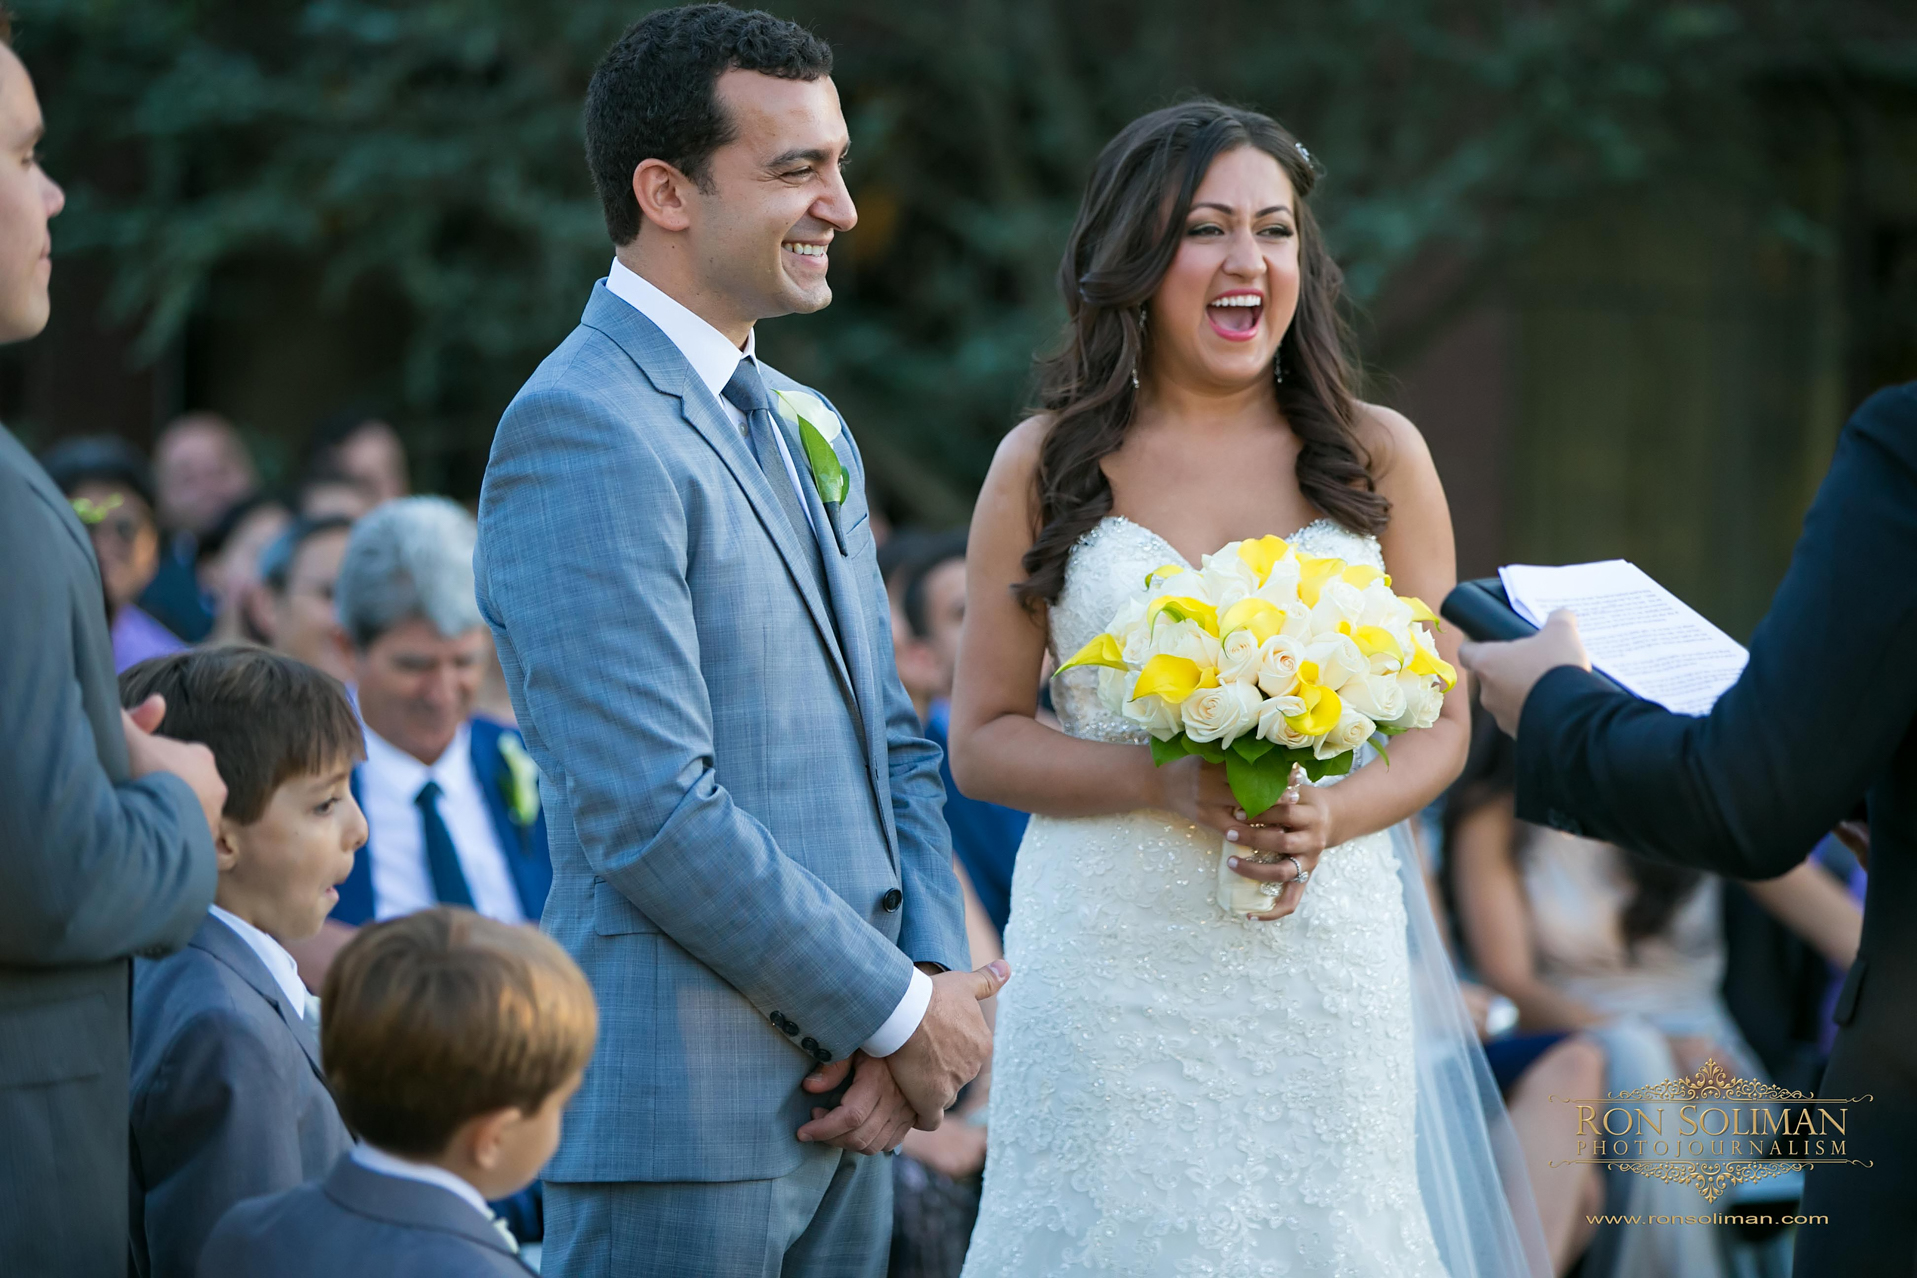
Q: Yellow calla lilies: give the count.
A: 12